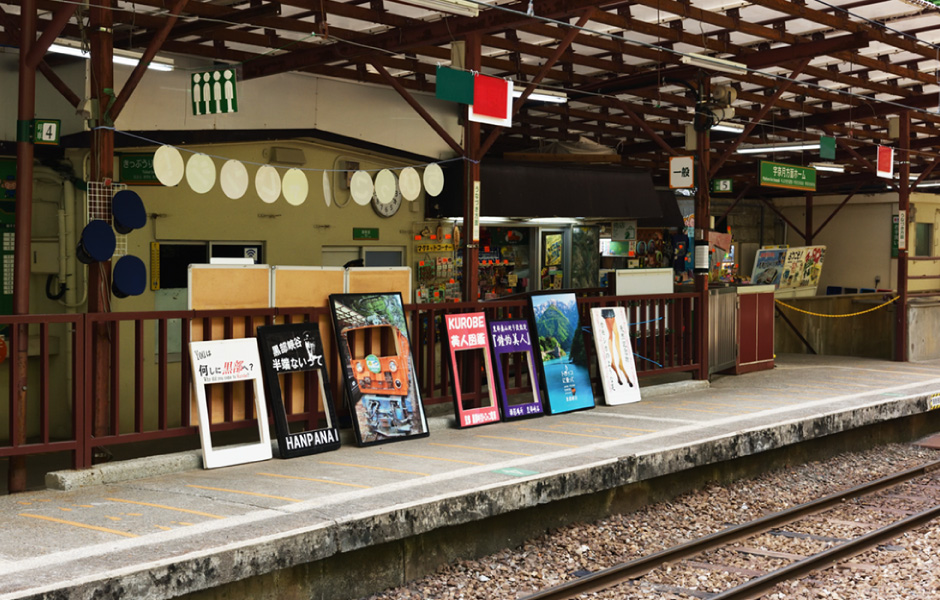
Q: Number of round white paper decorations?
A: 10